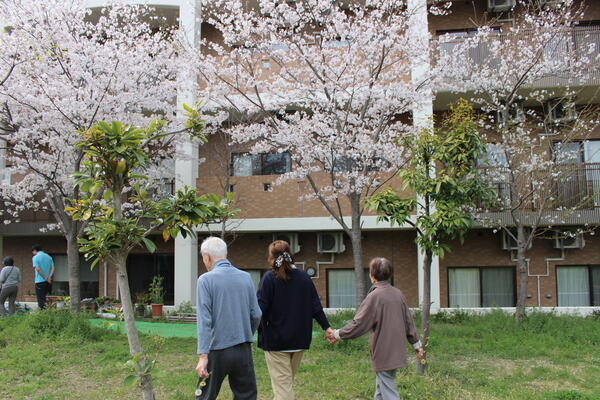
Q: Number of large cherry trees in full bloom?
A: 3